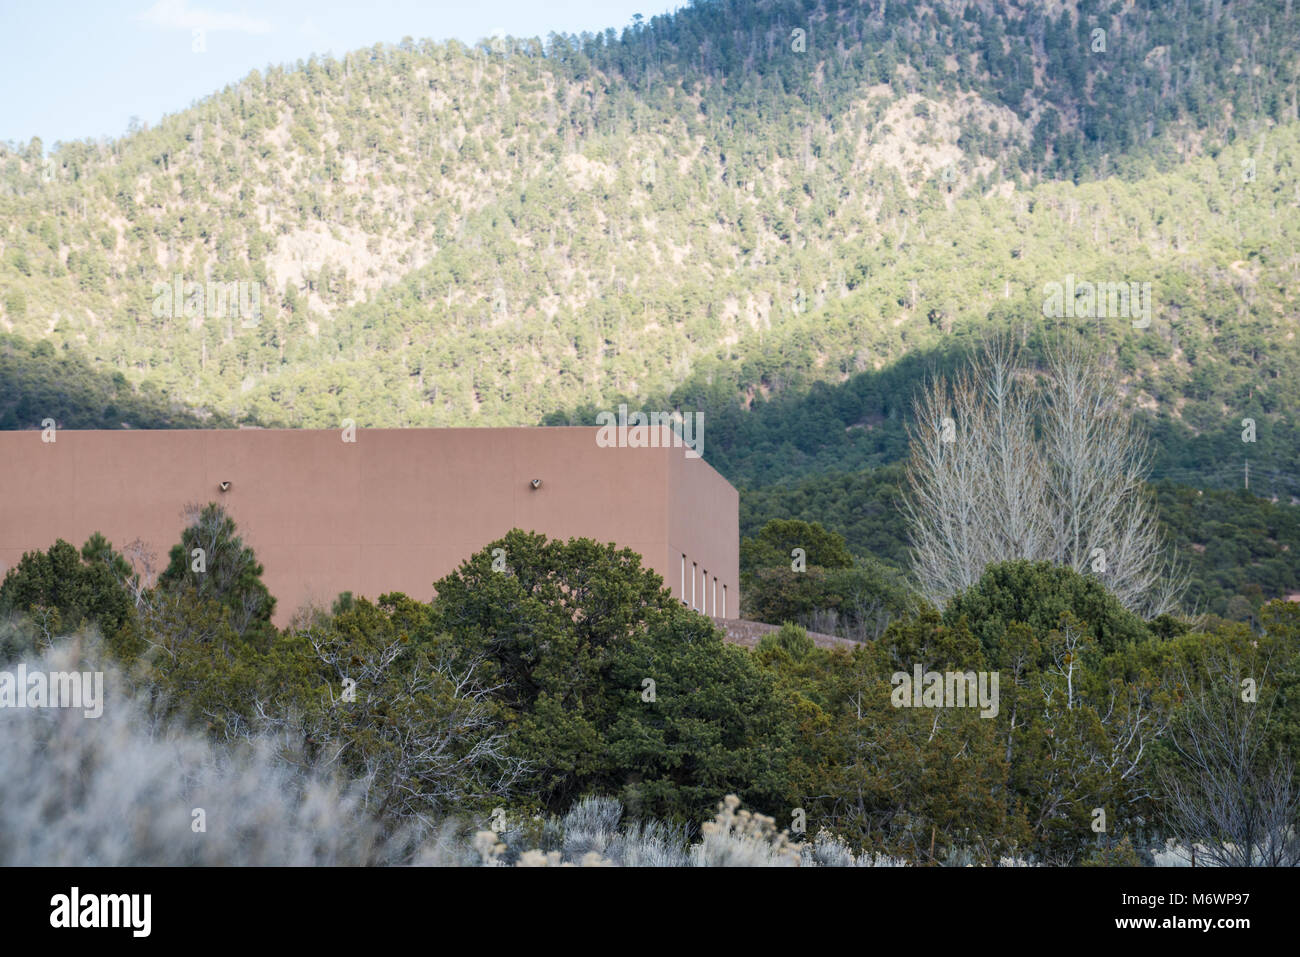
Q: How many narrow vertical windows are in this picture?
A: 5